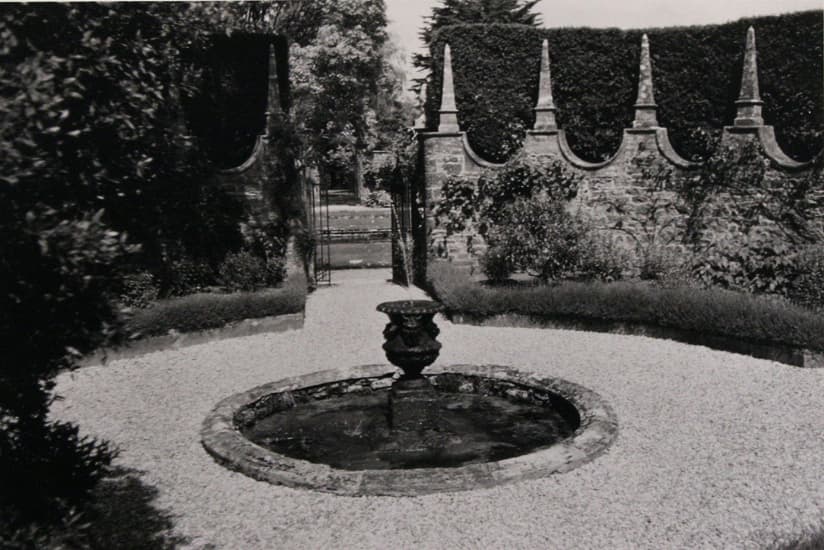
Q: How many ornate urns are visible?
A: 1